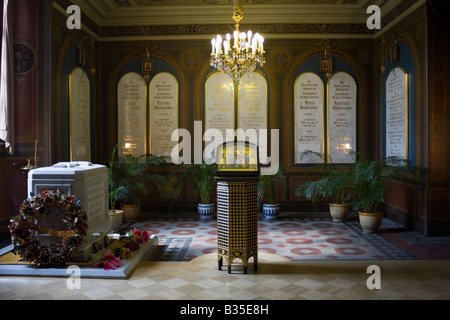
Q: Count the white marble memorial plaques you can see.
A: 8